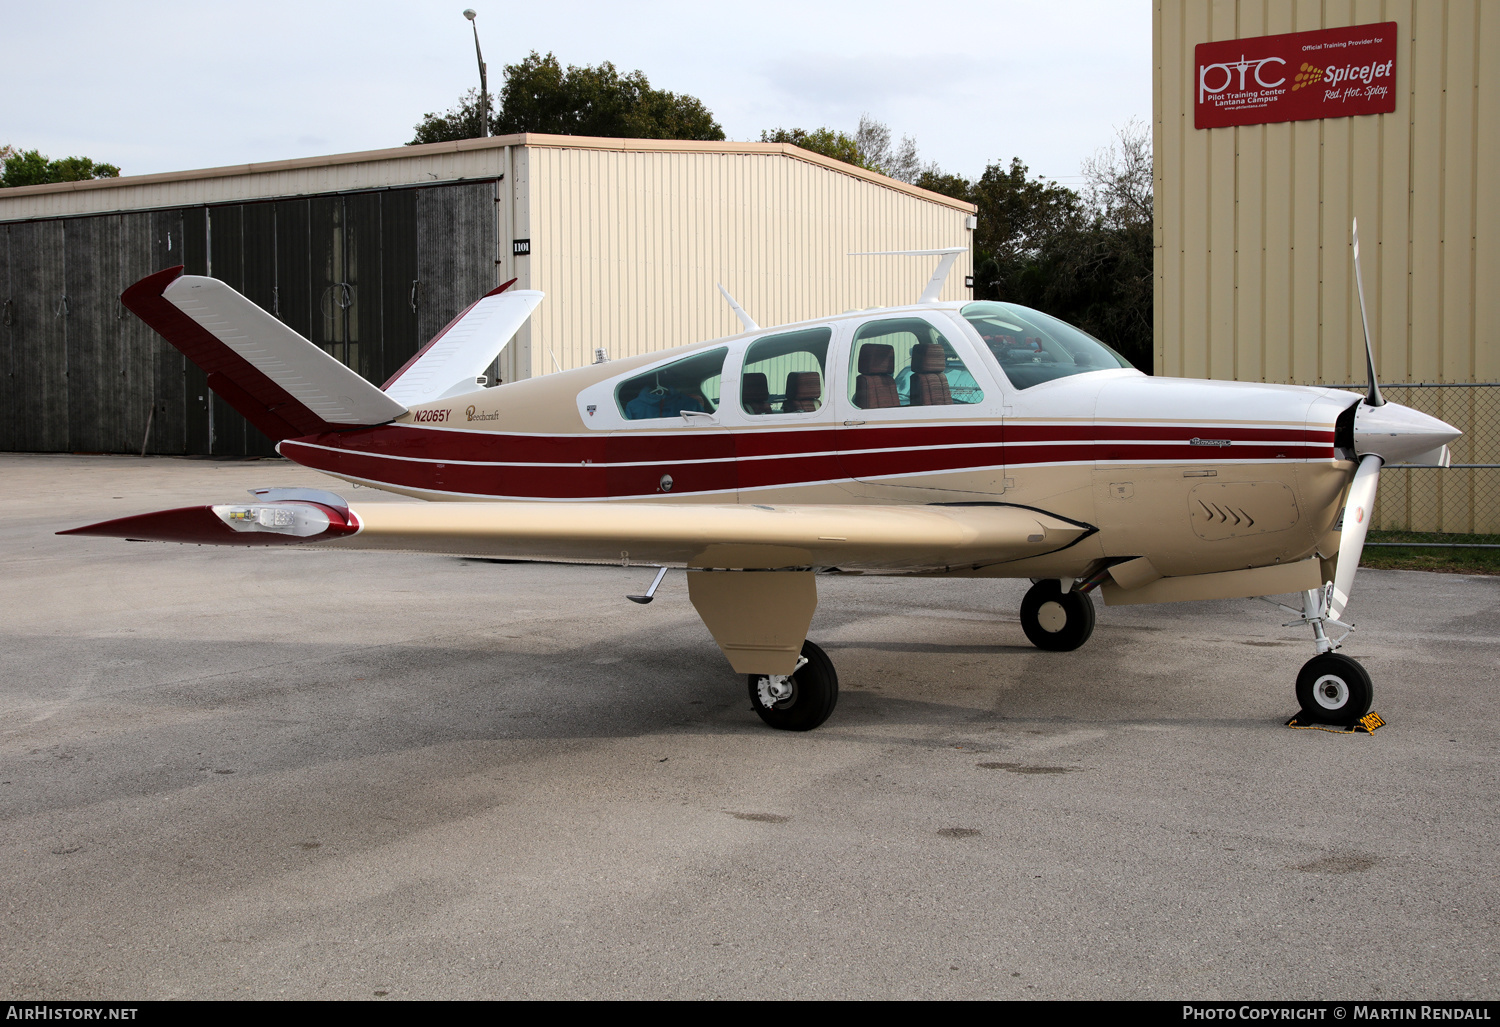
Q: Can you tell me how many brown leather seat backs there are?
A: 4